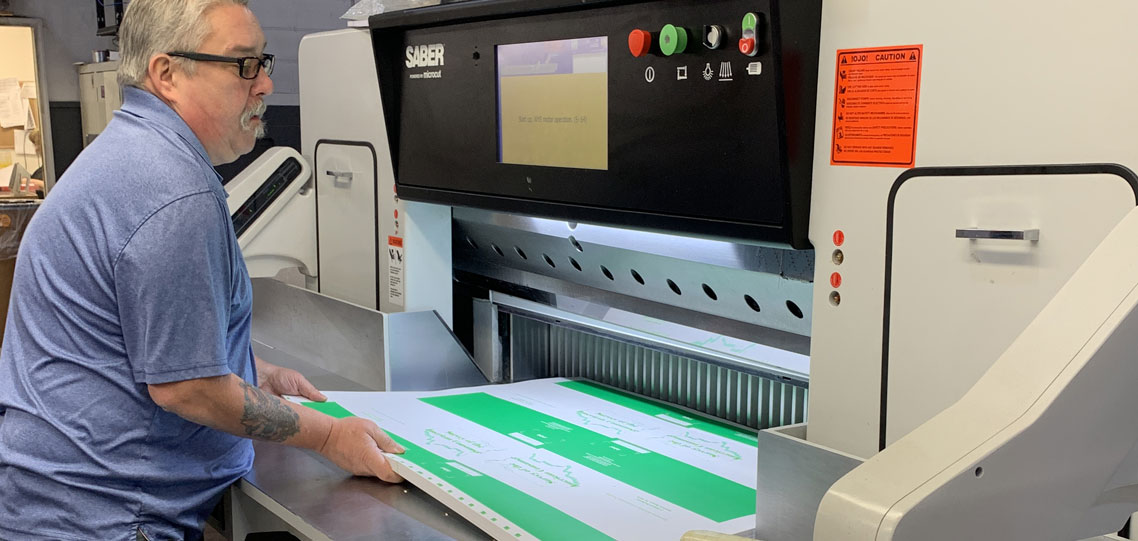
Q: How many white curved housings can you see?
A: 2